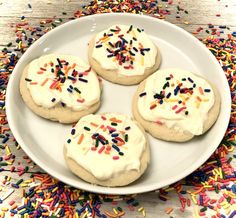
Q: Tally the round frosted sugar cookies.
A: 4